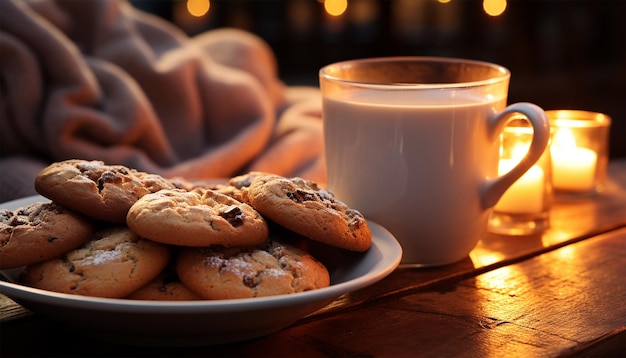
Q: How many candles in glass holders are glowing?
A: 2